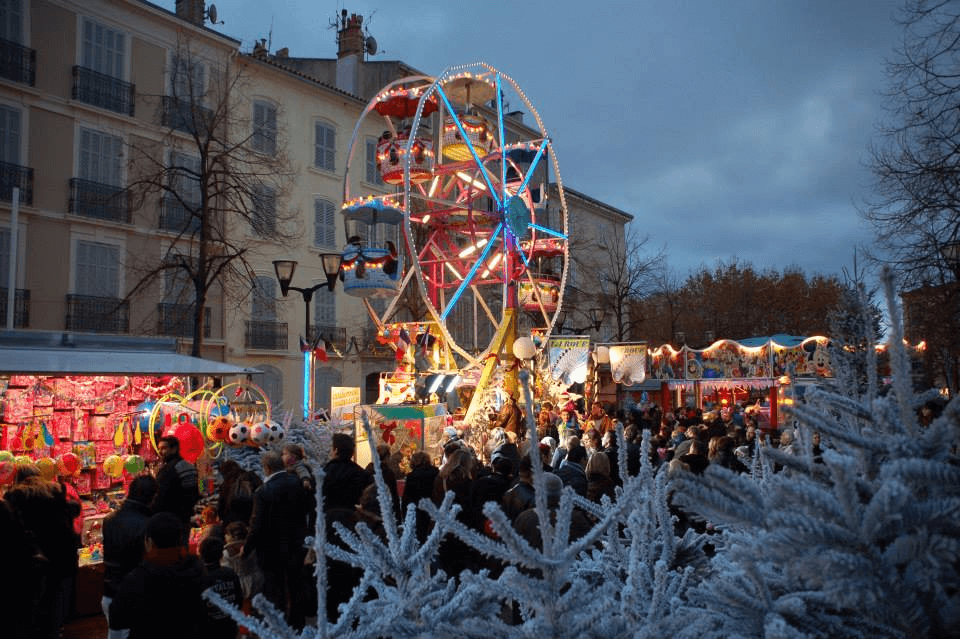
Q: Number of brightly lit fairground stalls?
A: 2